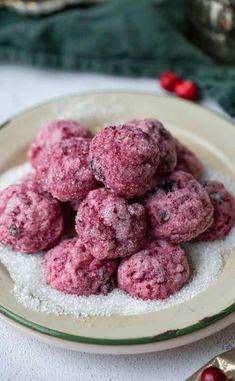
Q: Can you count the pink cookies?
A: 11